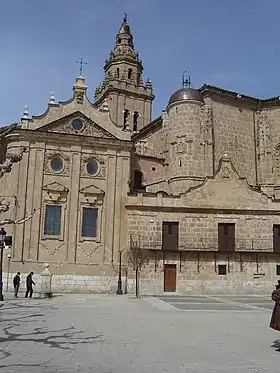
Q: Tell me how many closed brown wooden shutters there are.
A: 3